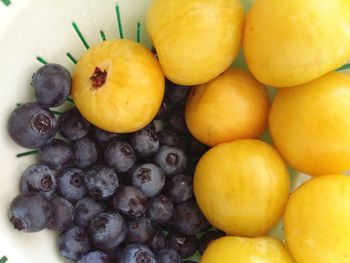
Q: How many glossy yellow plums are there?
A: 8